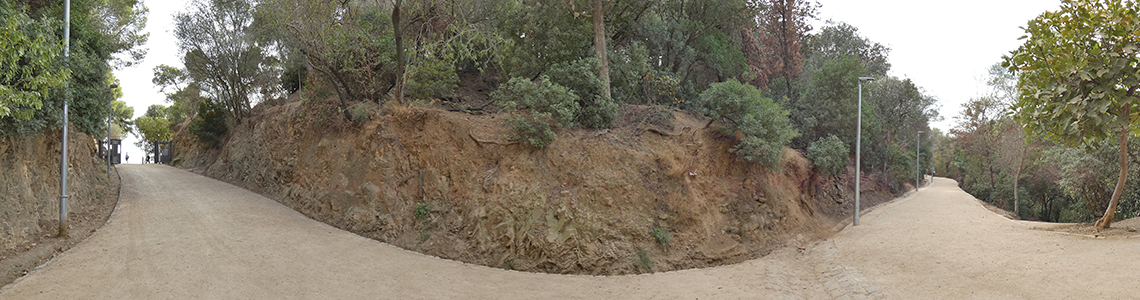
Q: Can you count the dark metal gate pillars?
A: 2